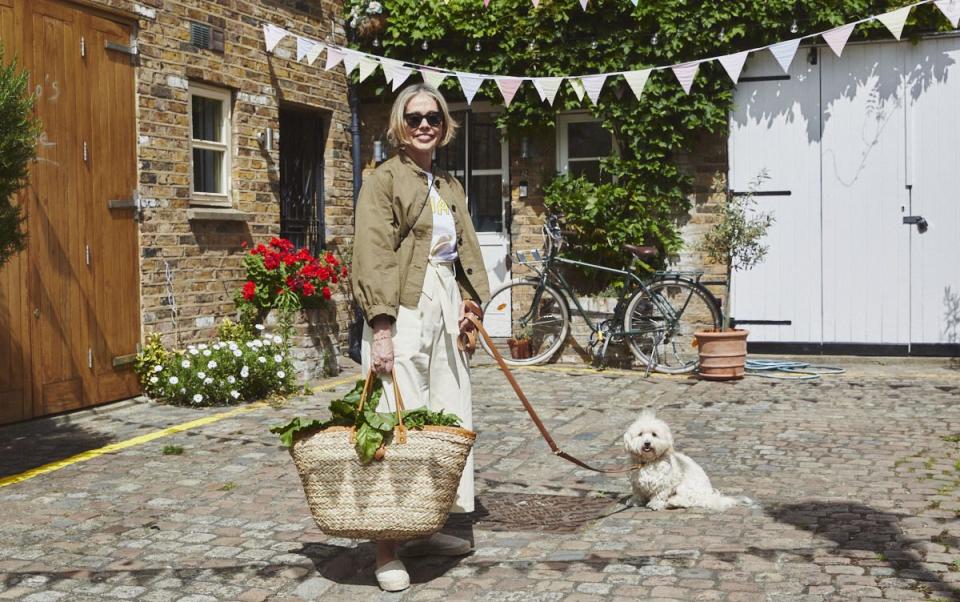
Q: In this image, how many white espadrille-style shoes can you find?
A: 2